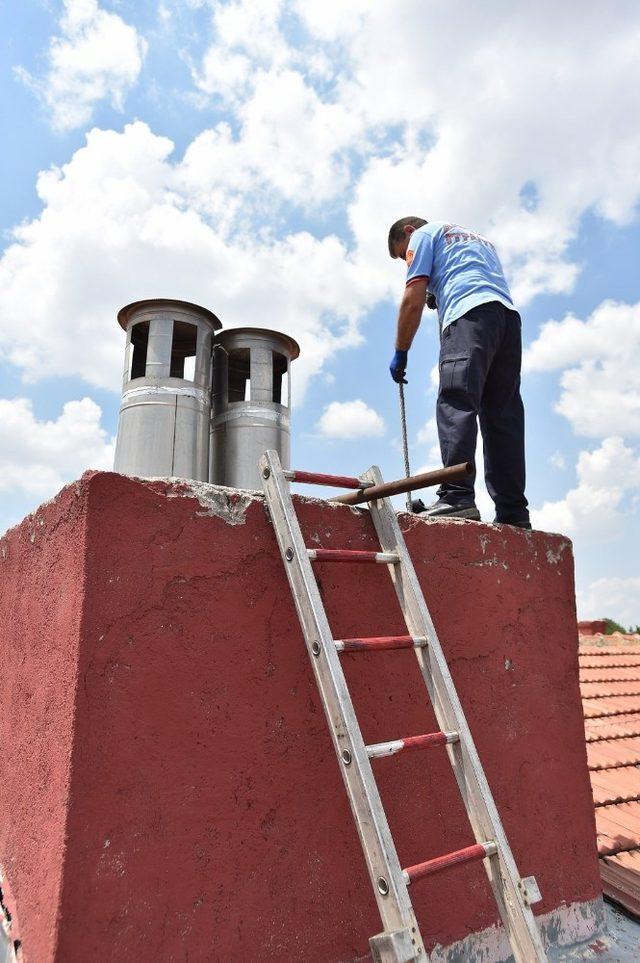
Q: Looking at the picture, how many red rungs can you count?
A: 5